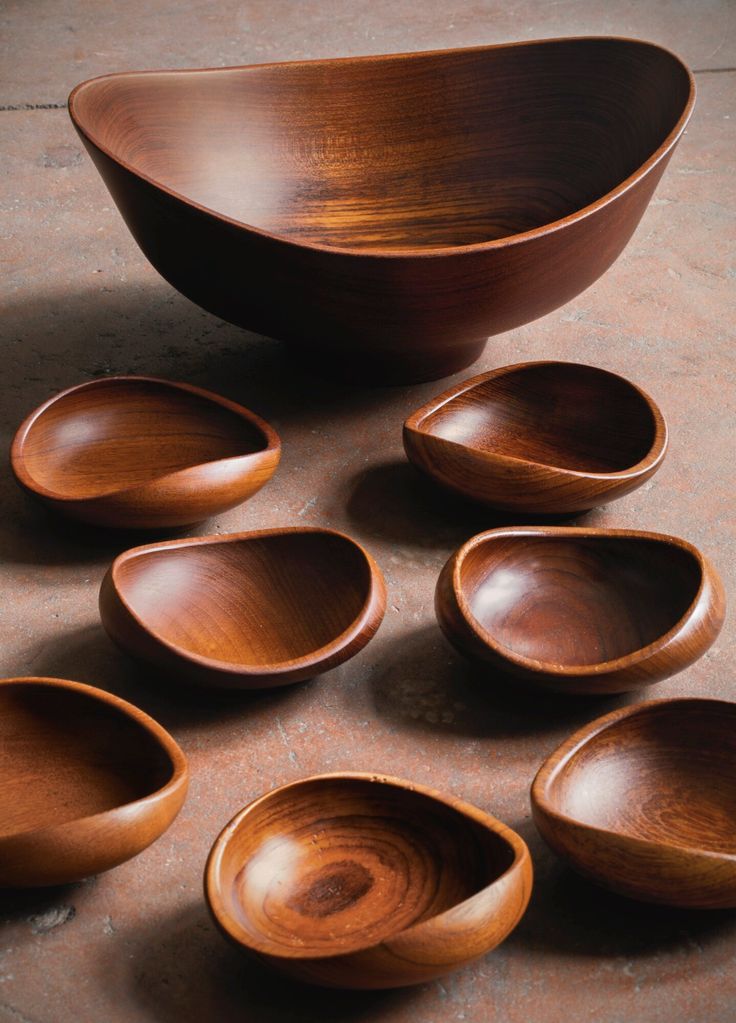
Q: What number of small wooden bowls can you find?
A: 7